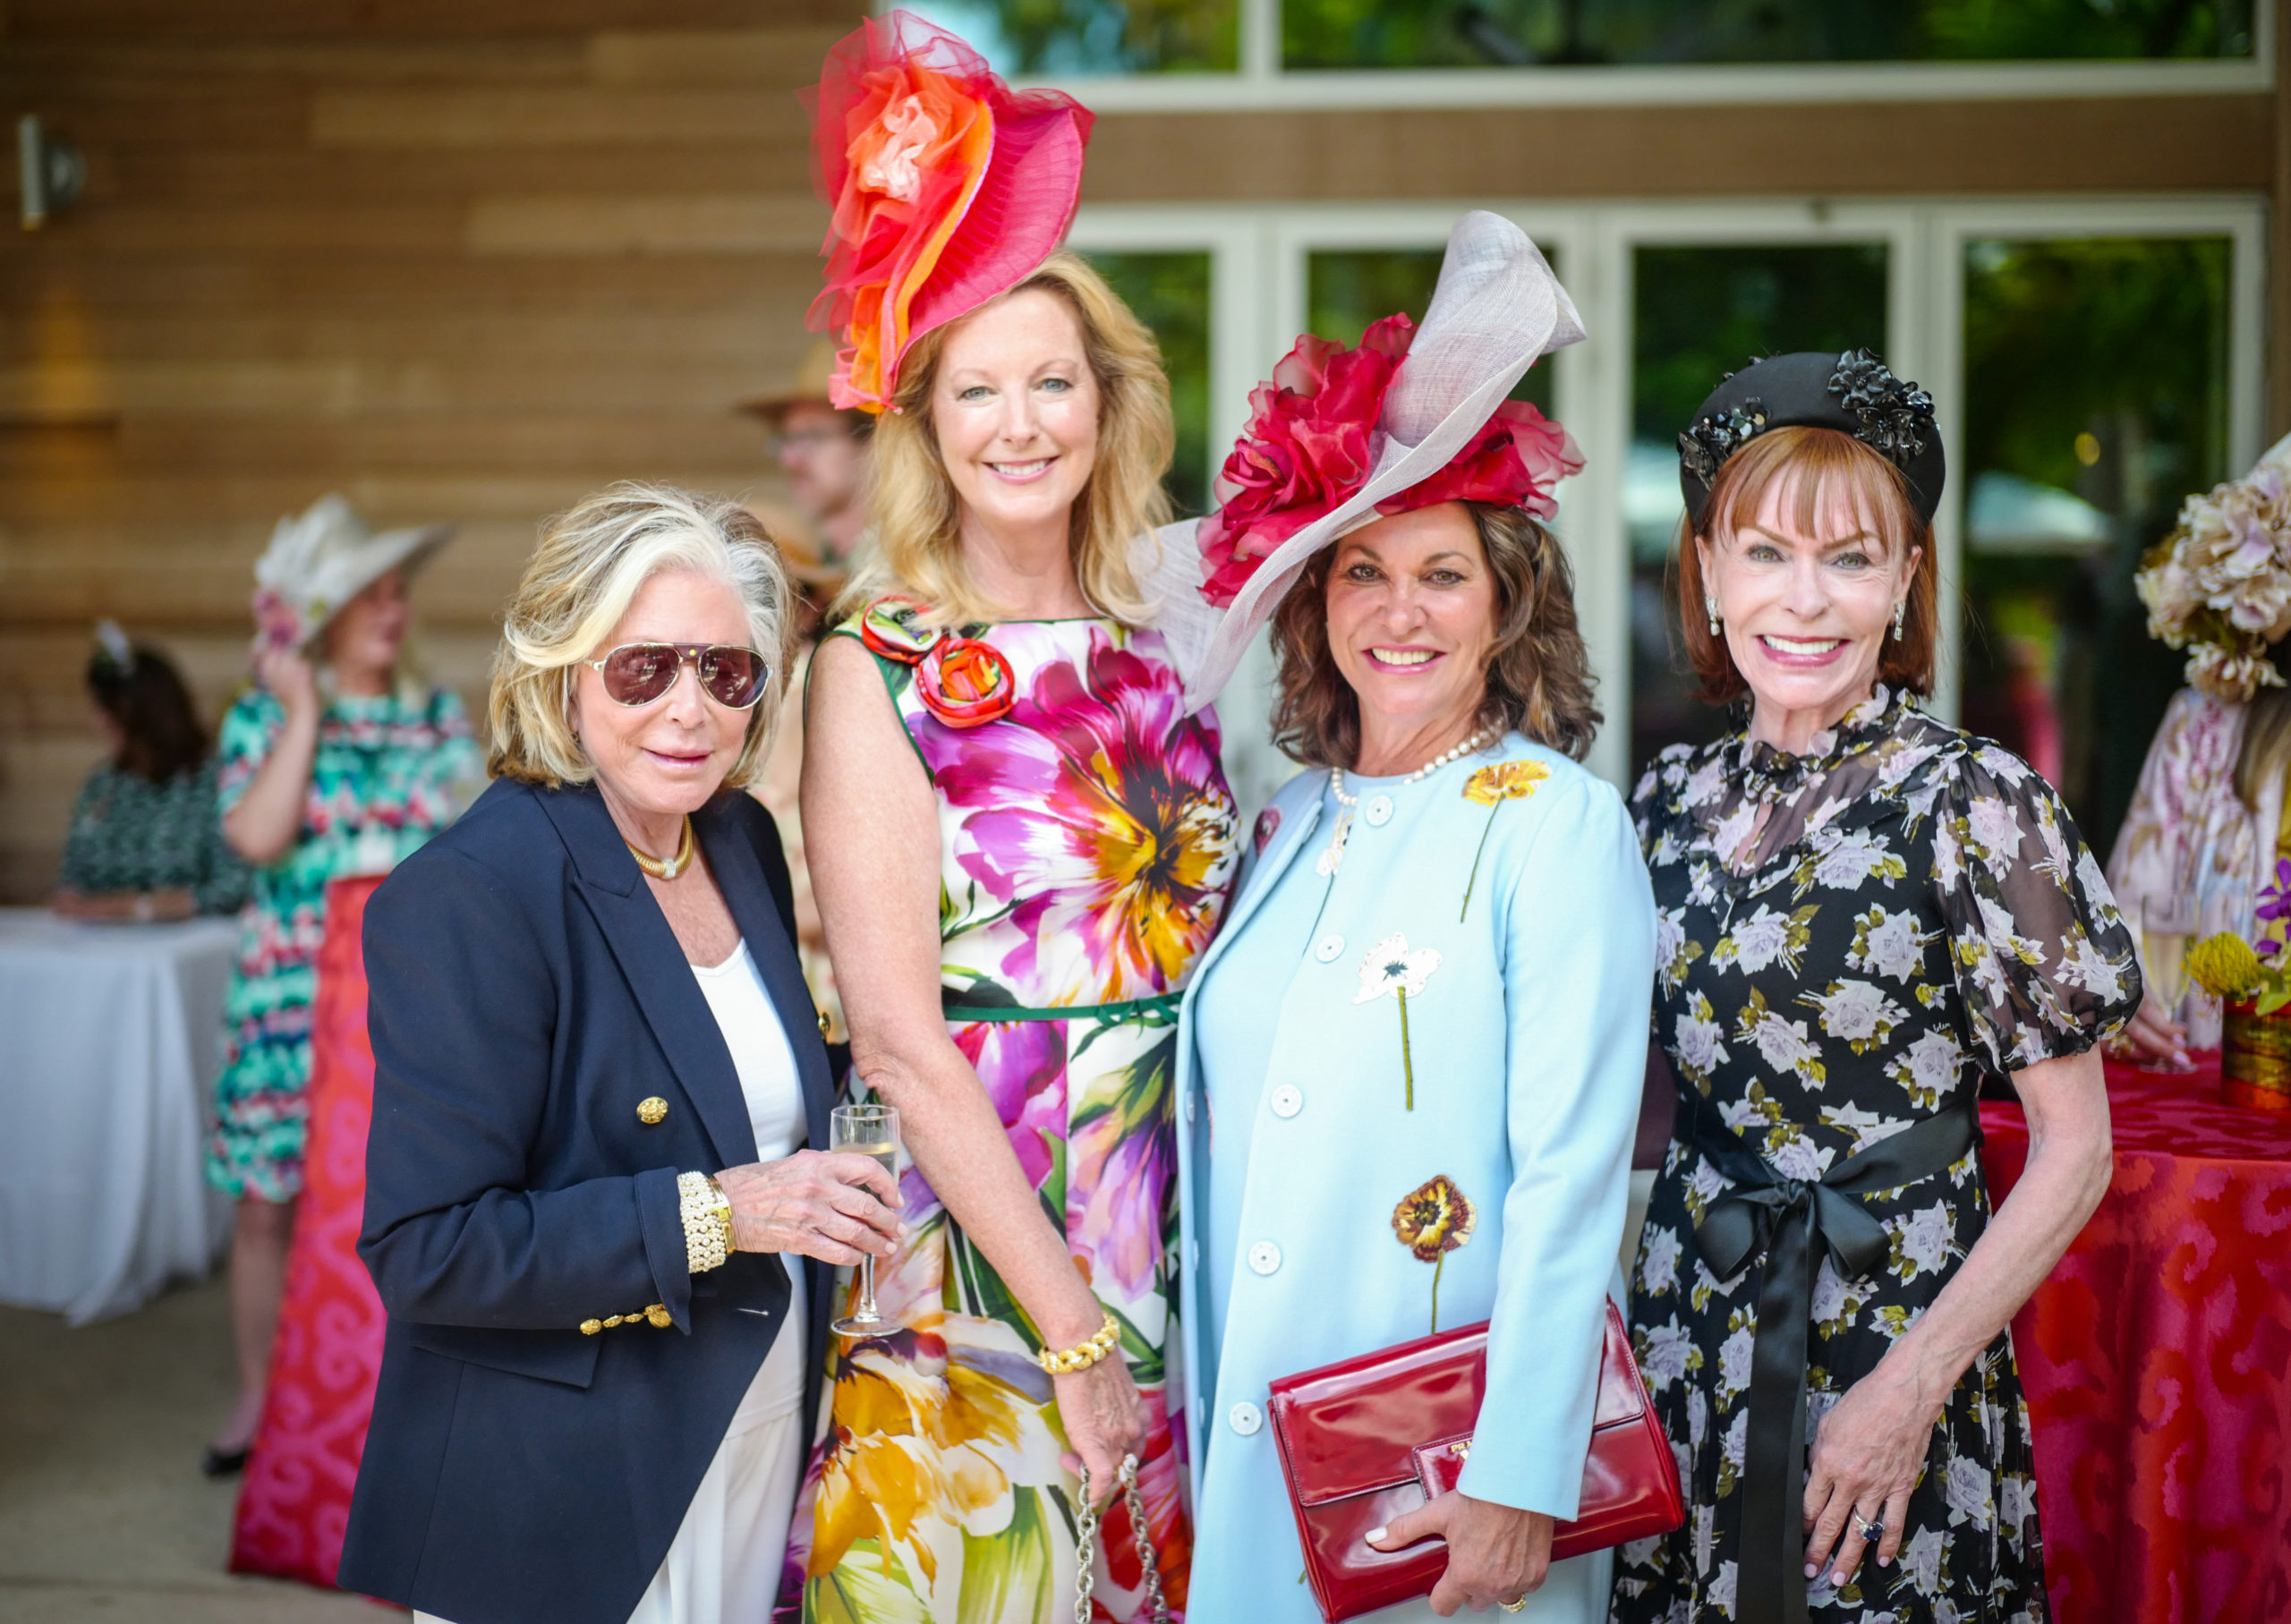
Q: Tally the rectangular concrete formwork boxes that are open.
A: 0